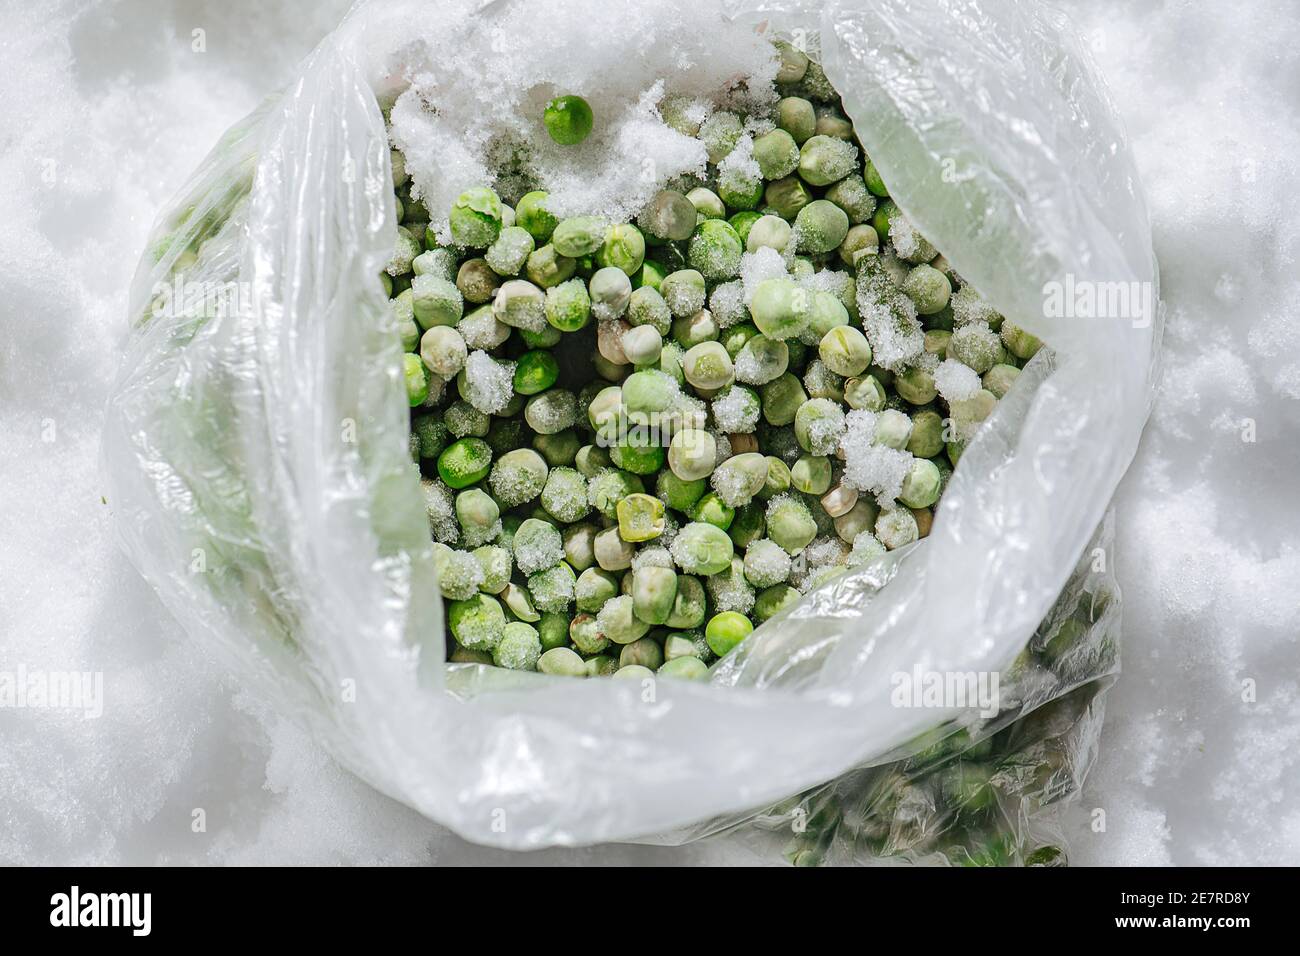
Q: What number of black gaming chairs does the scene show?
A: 0